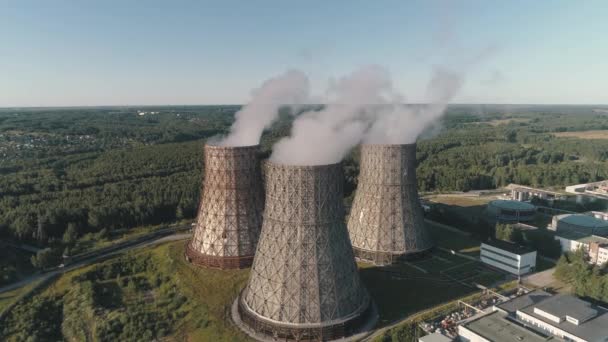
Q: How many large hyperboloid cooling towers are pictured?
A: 3